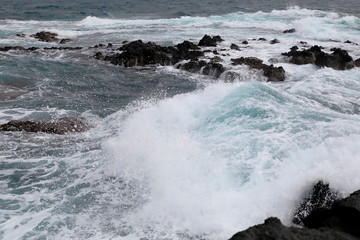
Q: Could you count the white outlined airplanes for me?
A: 0